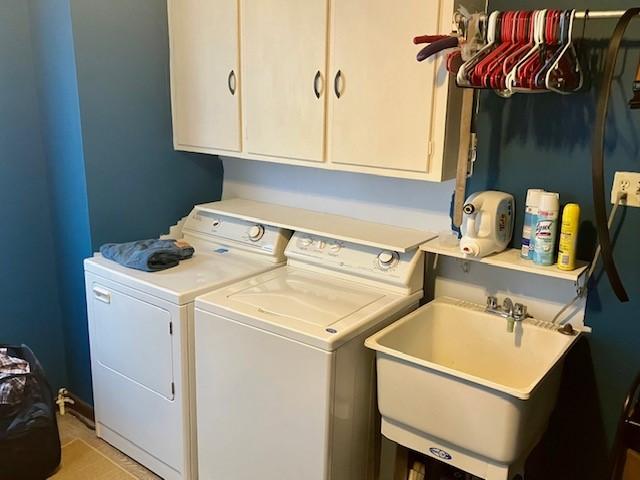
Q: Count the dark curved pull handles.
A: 3